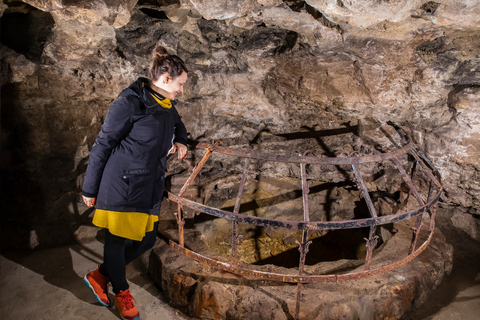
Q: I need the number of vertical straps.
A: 6